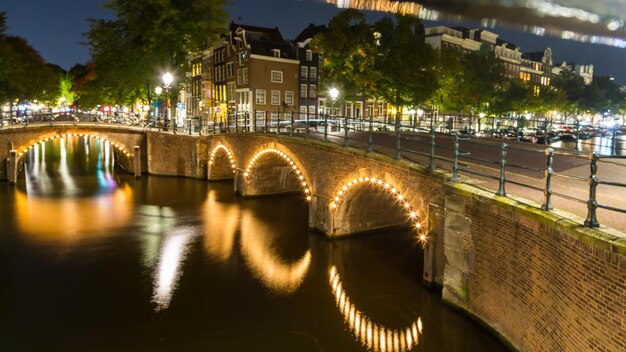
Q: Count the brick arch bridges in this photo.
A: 2